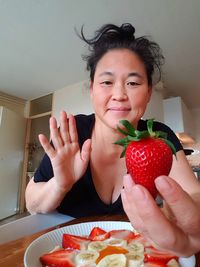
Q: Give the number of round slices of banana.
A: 6